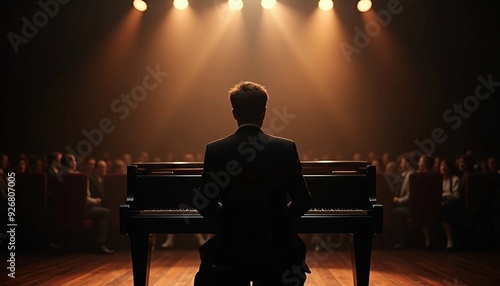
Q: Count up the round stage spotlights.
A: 6